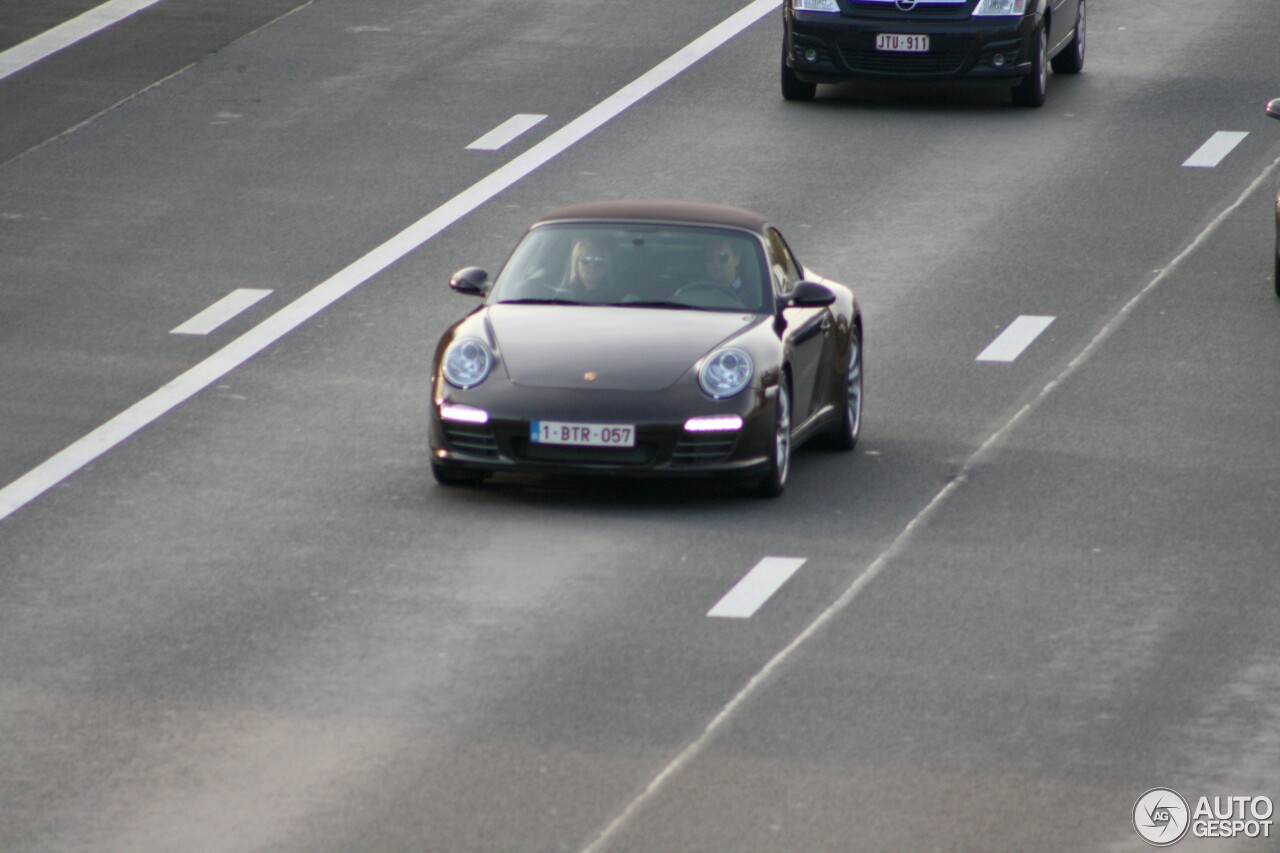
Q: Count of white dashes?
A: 5